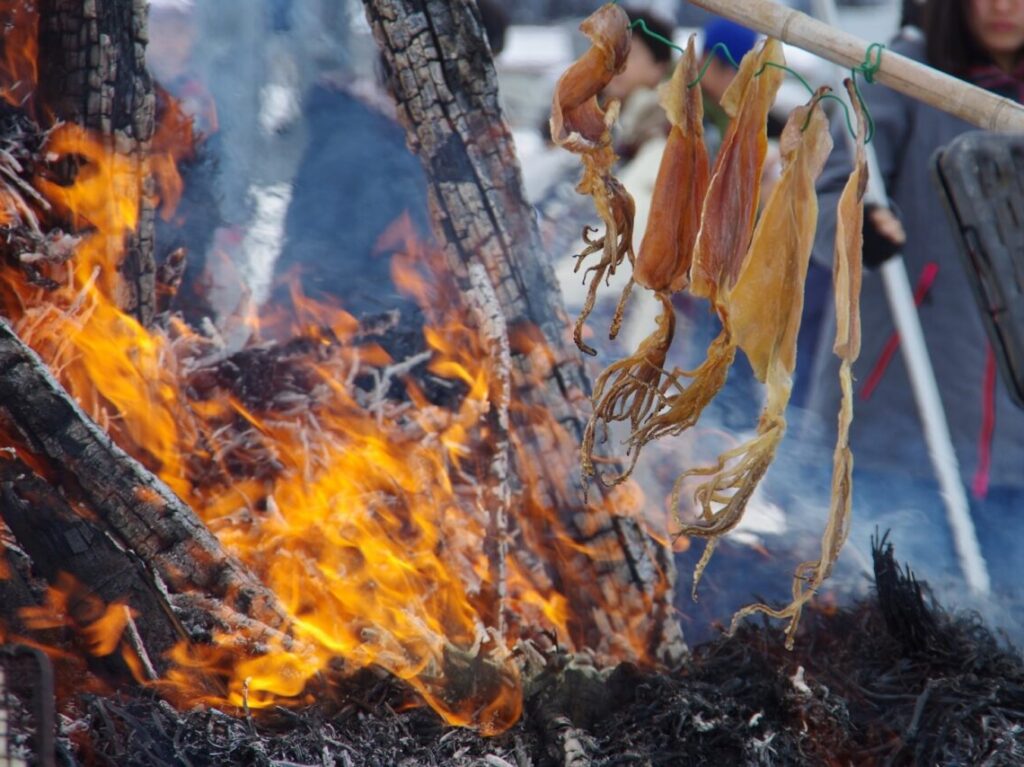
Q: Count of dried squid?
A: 5